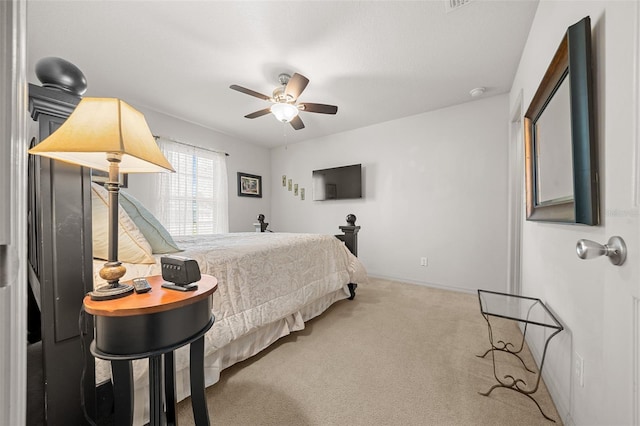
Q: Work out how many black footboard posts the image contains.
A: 2